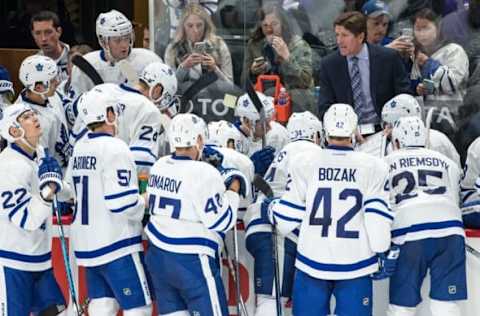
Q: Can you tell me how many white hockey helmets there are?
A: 13